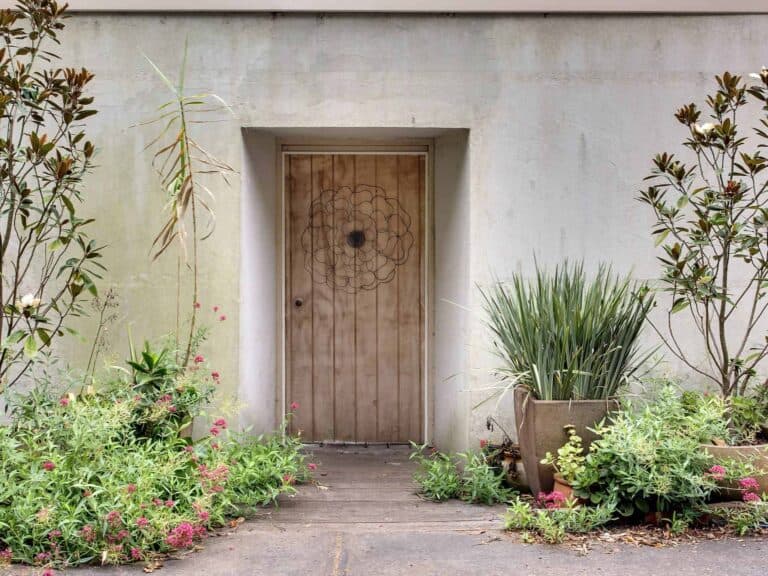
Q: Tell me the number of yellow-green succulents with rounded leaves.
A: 1